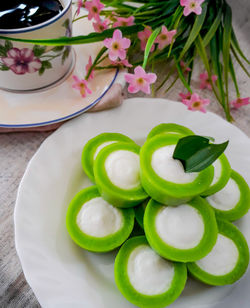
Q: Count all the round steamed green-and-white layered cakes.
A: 10